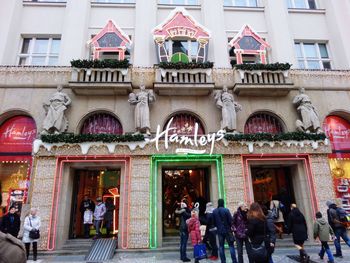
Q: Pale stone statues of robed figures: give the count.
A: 4